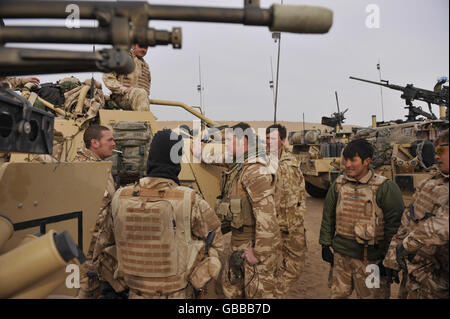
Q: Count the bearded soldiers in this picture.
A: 0